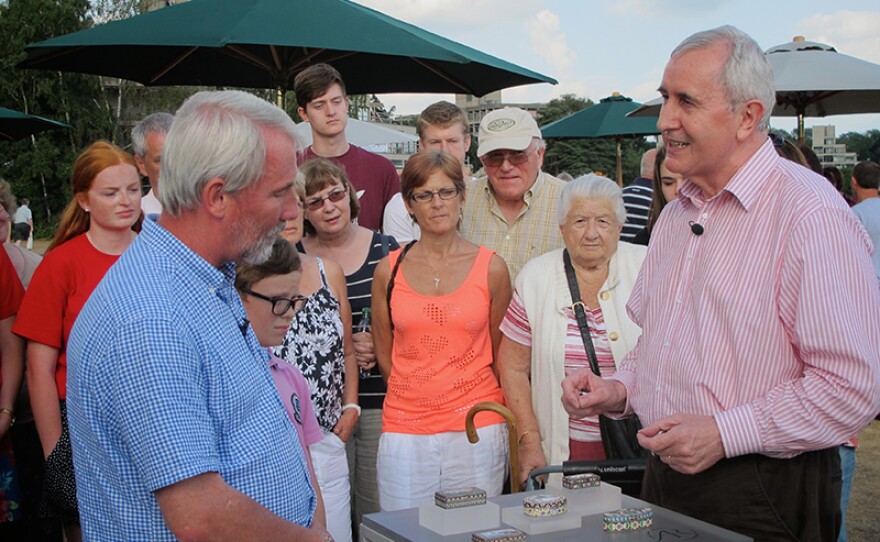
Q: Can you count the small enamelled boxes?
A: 5